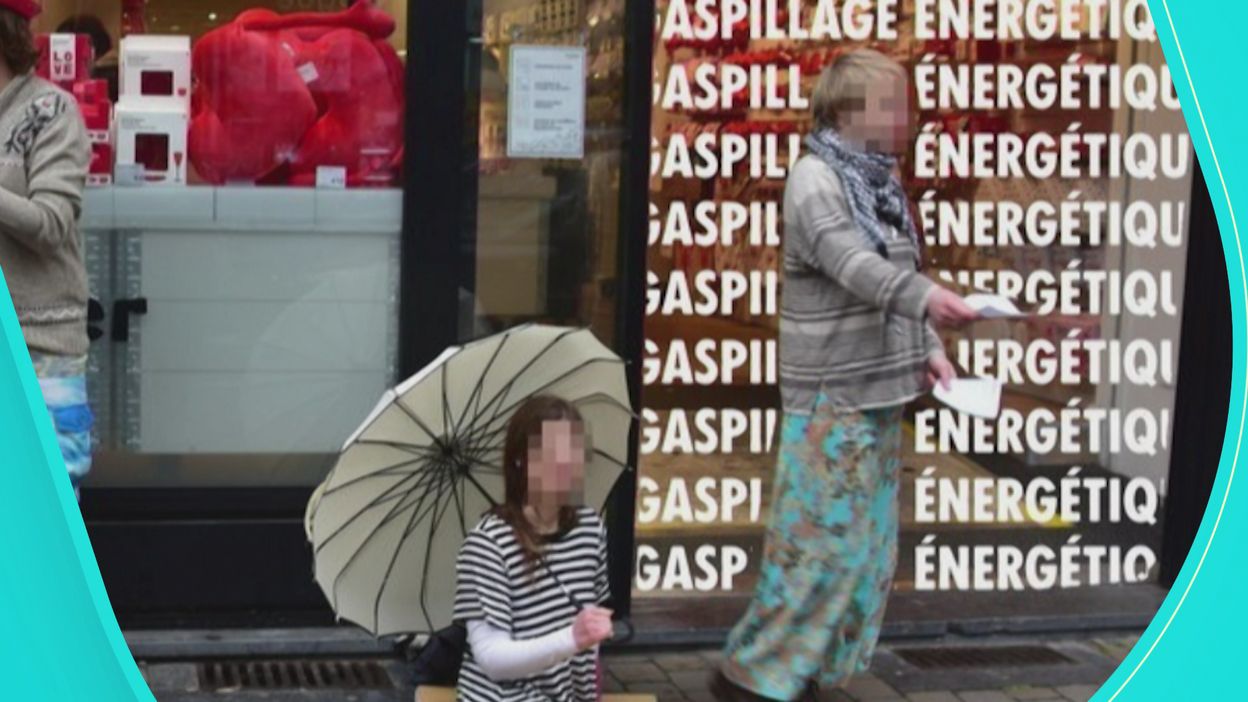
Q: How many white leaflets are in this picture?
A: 2